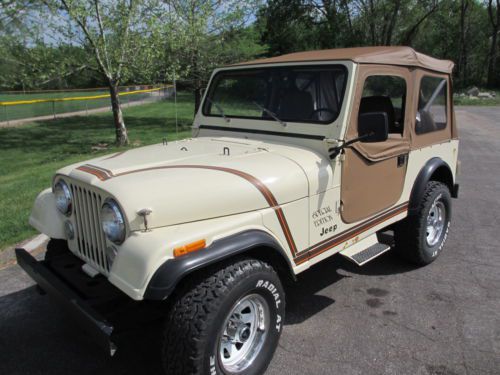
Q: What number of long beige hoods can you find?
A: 1